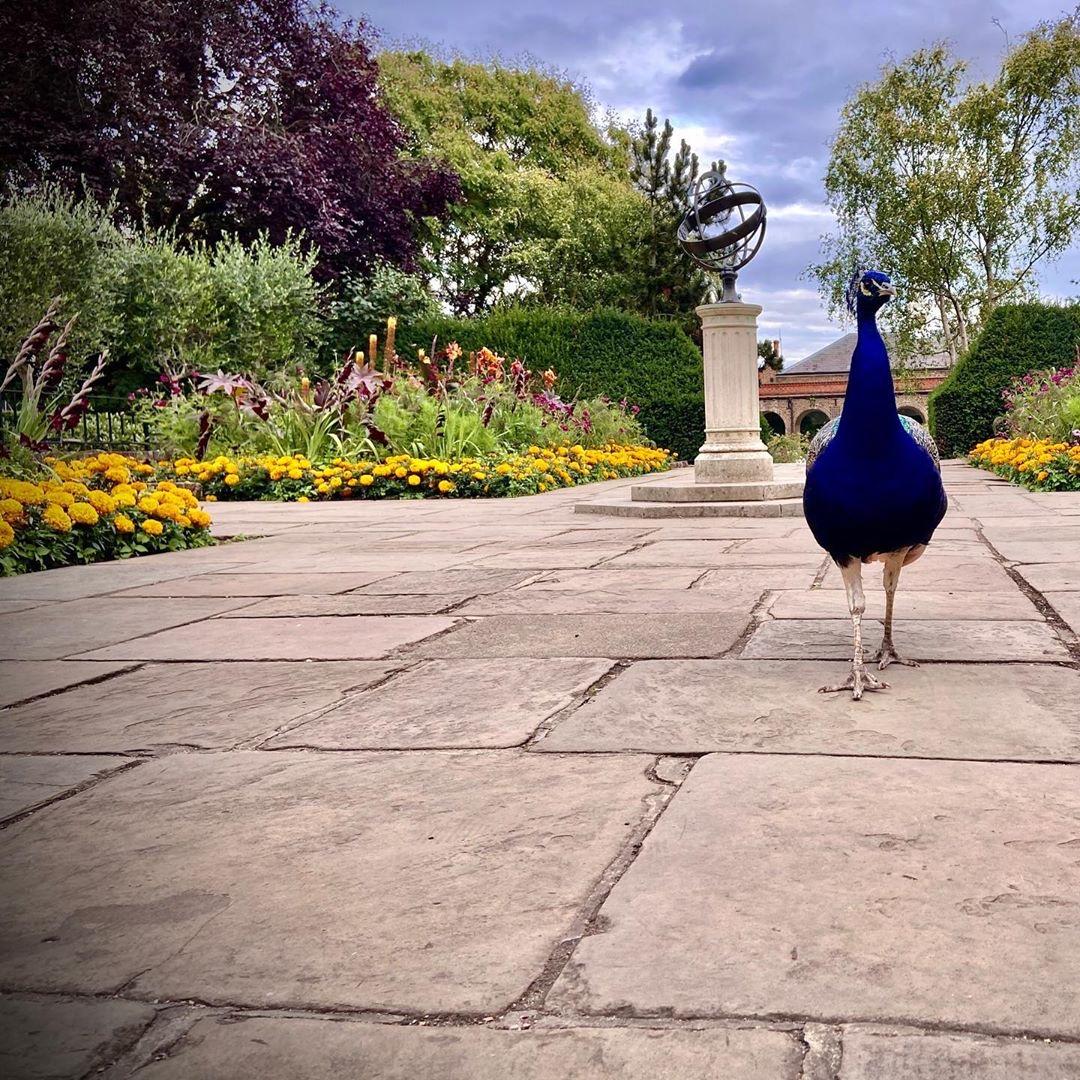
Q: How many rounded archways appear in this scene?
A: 3